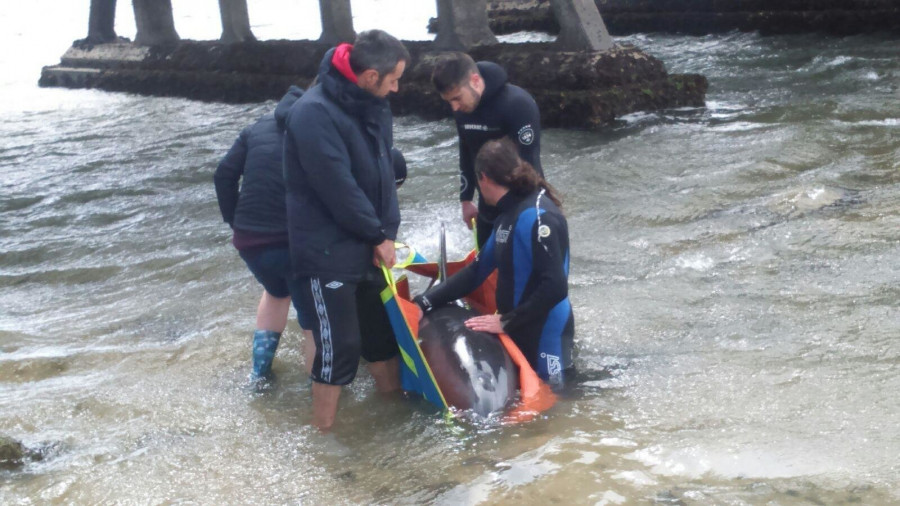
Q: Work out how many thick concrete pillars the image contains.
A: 6